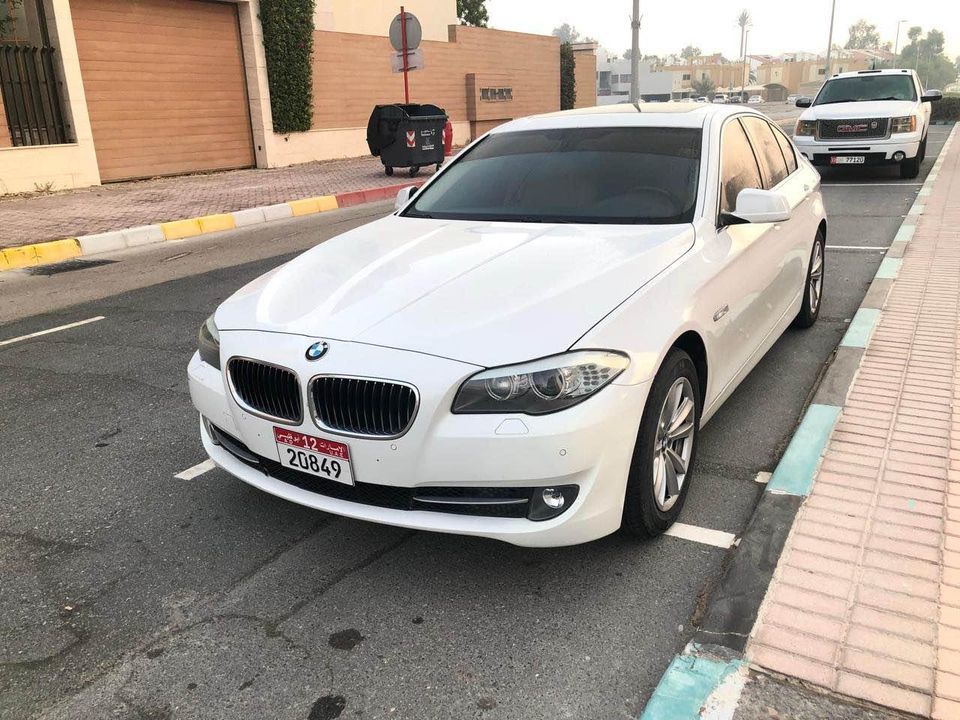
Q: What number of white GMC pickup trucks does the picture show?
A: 1